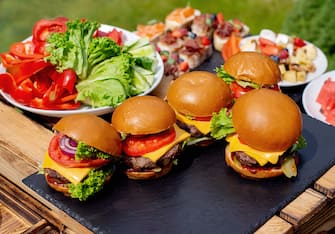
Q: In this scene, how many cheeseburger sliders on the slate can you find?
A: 5